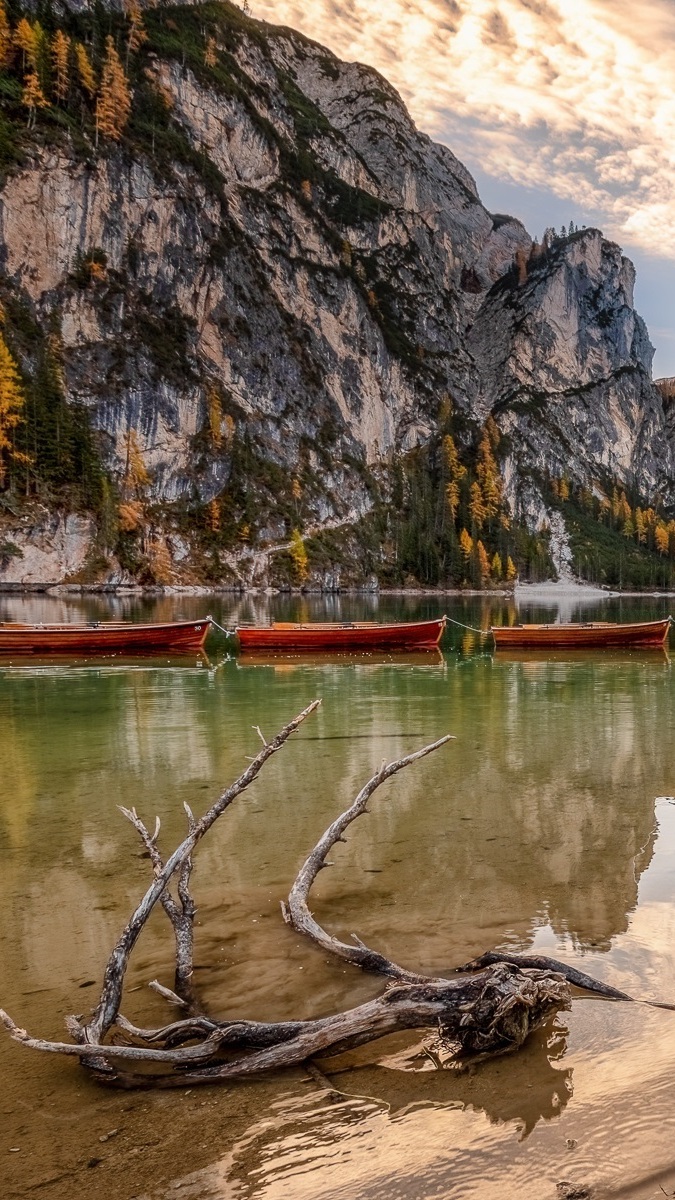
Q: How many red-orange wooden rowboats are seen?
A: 3